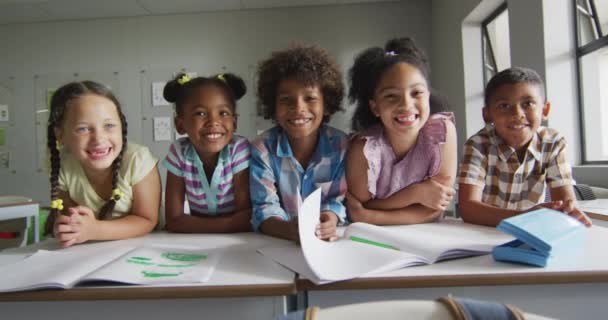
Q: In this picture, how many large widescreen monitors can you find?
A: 0